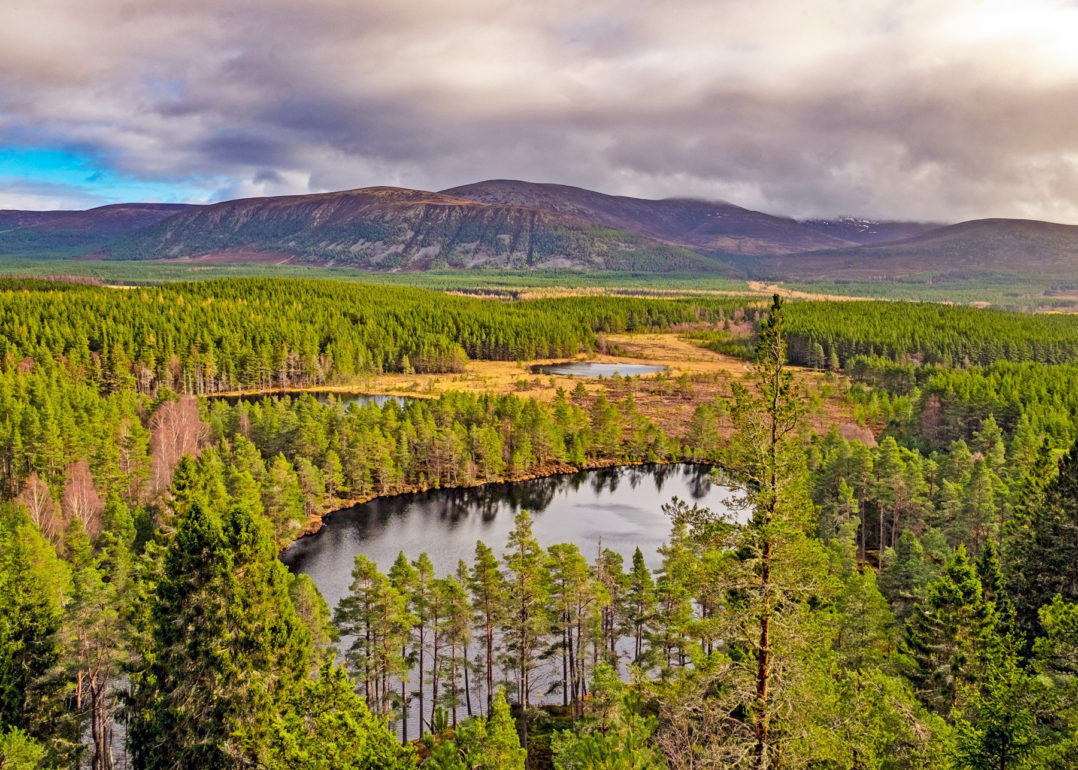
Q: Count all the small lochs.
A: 3